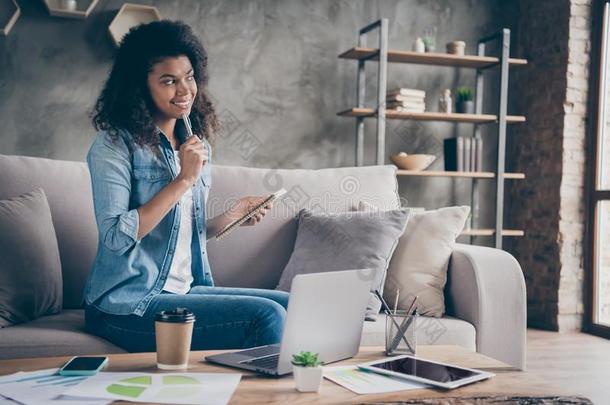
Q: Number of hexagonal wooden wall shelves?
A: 3